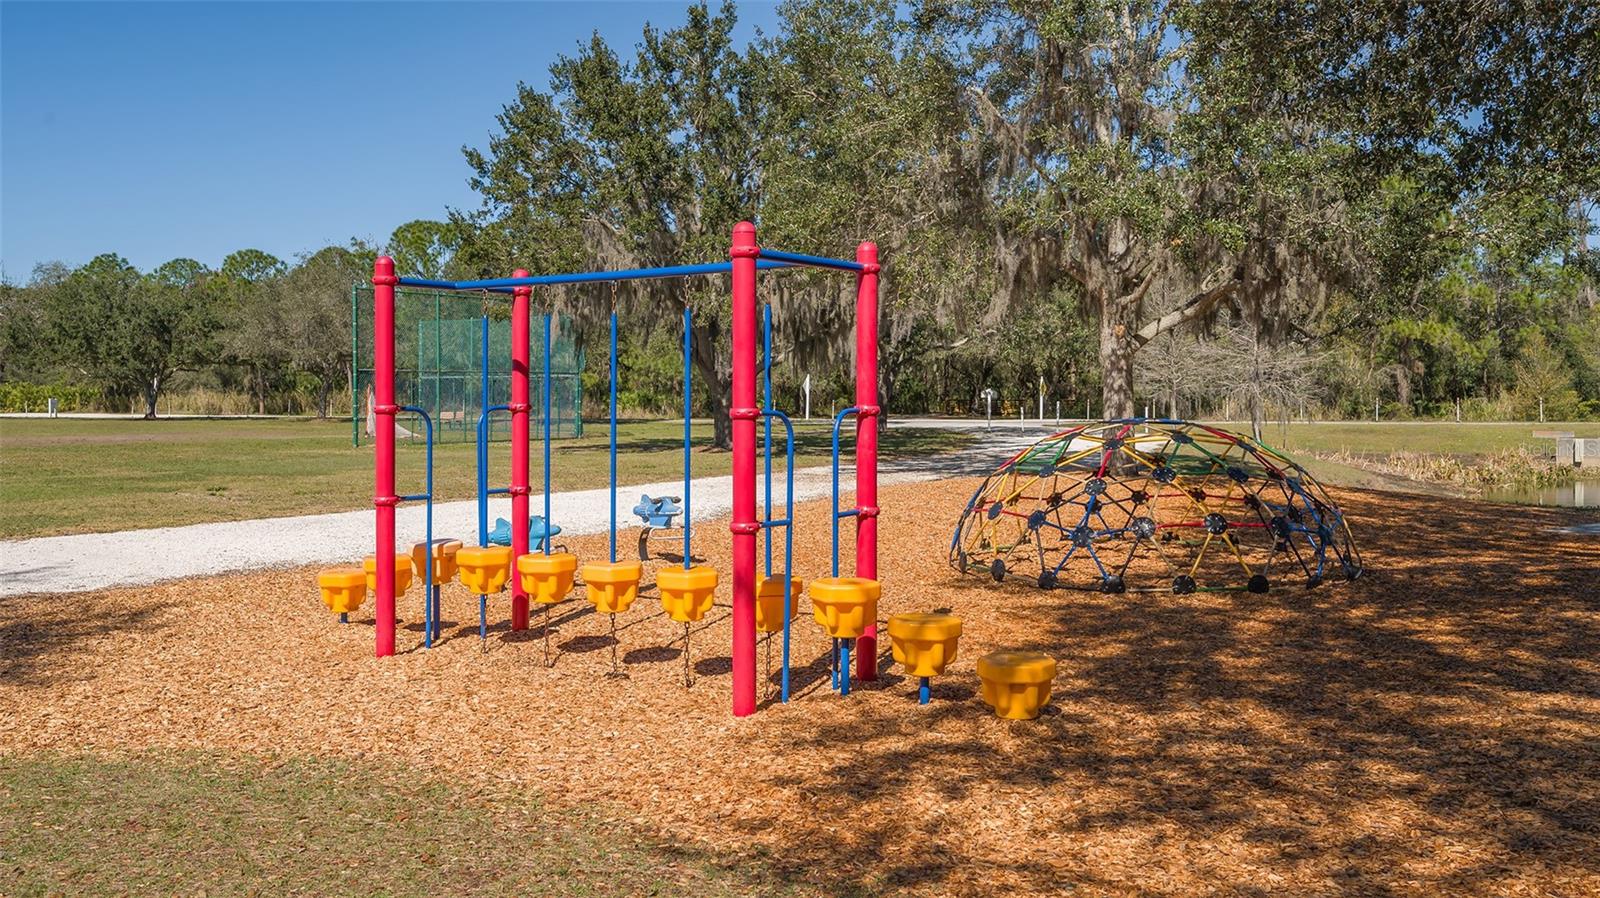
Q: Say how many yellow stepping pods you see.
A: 11